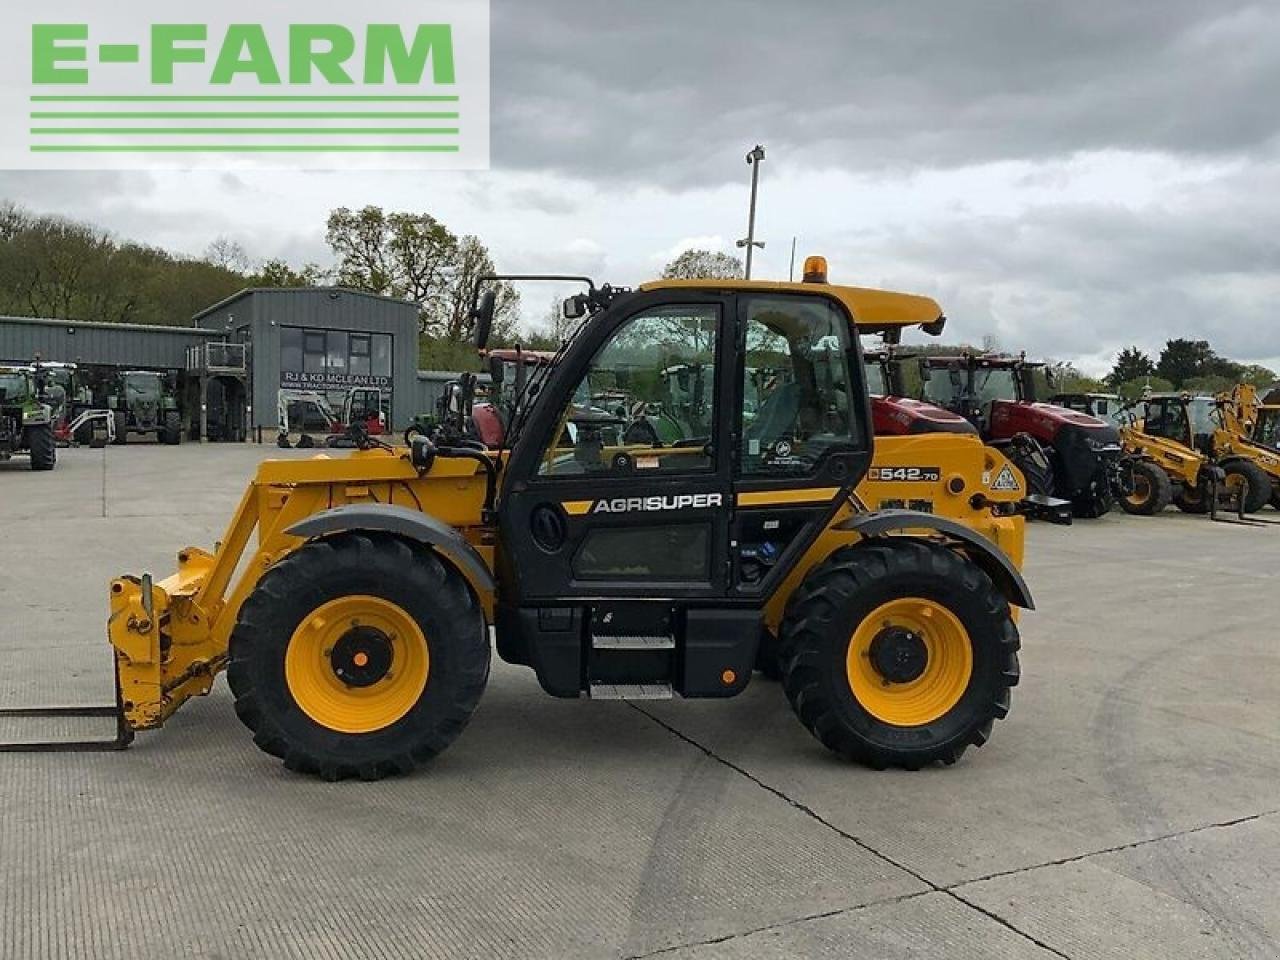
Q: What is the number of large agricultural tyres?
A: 2